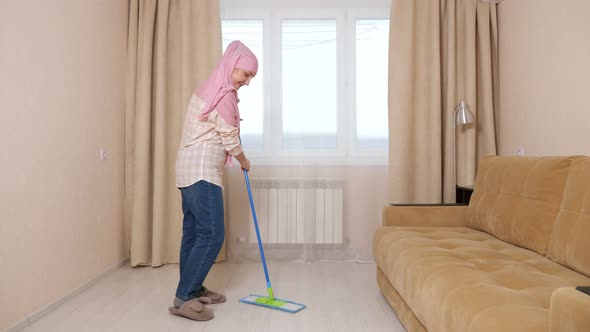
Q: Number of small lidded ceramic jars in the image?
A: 0